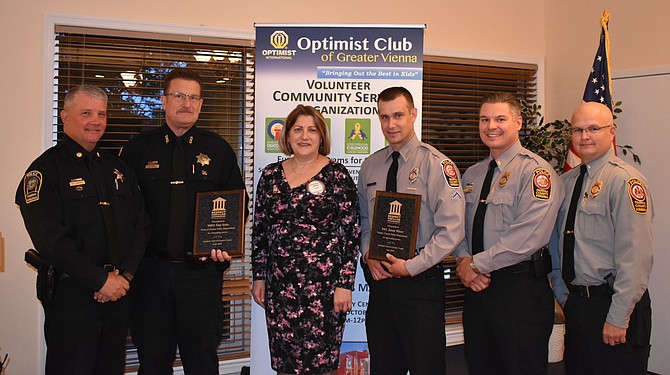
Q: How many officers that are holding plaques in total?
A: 2